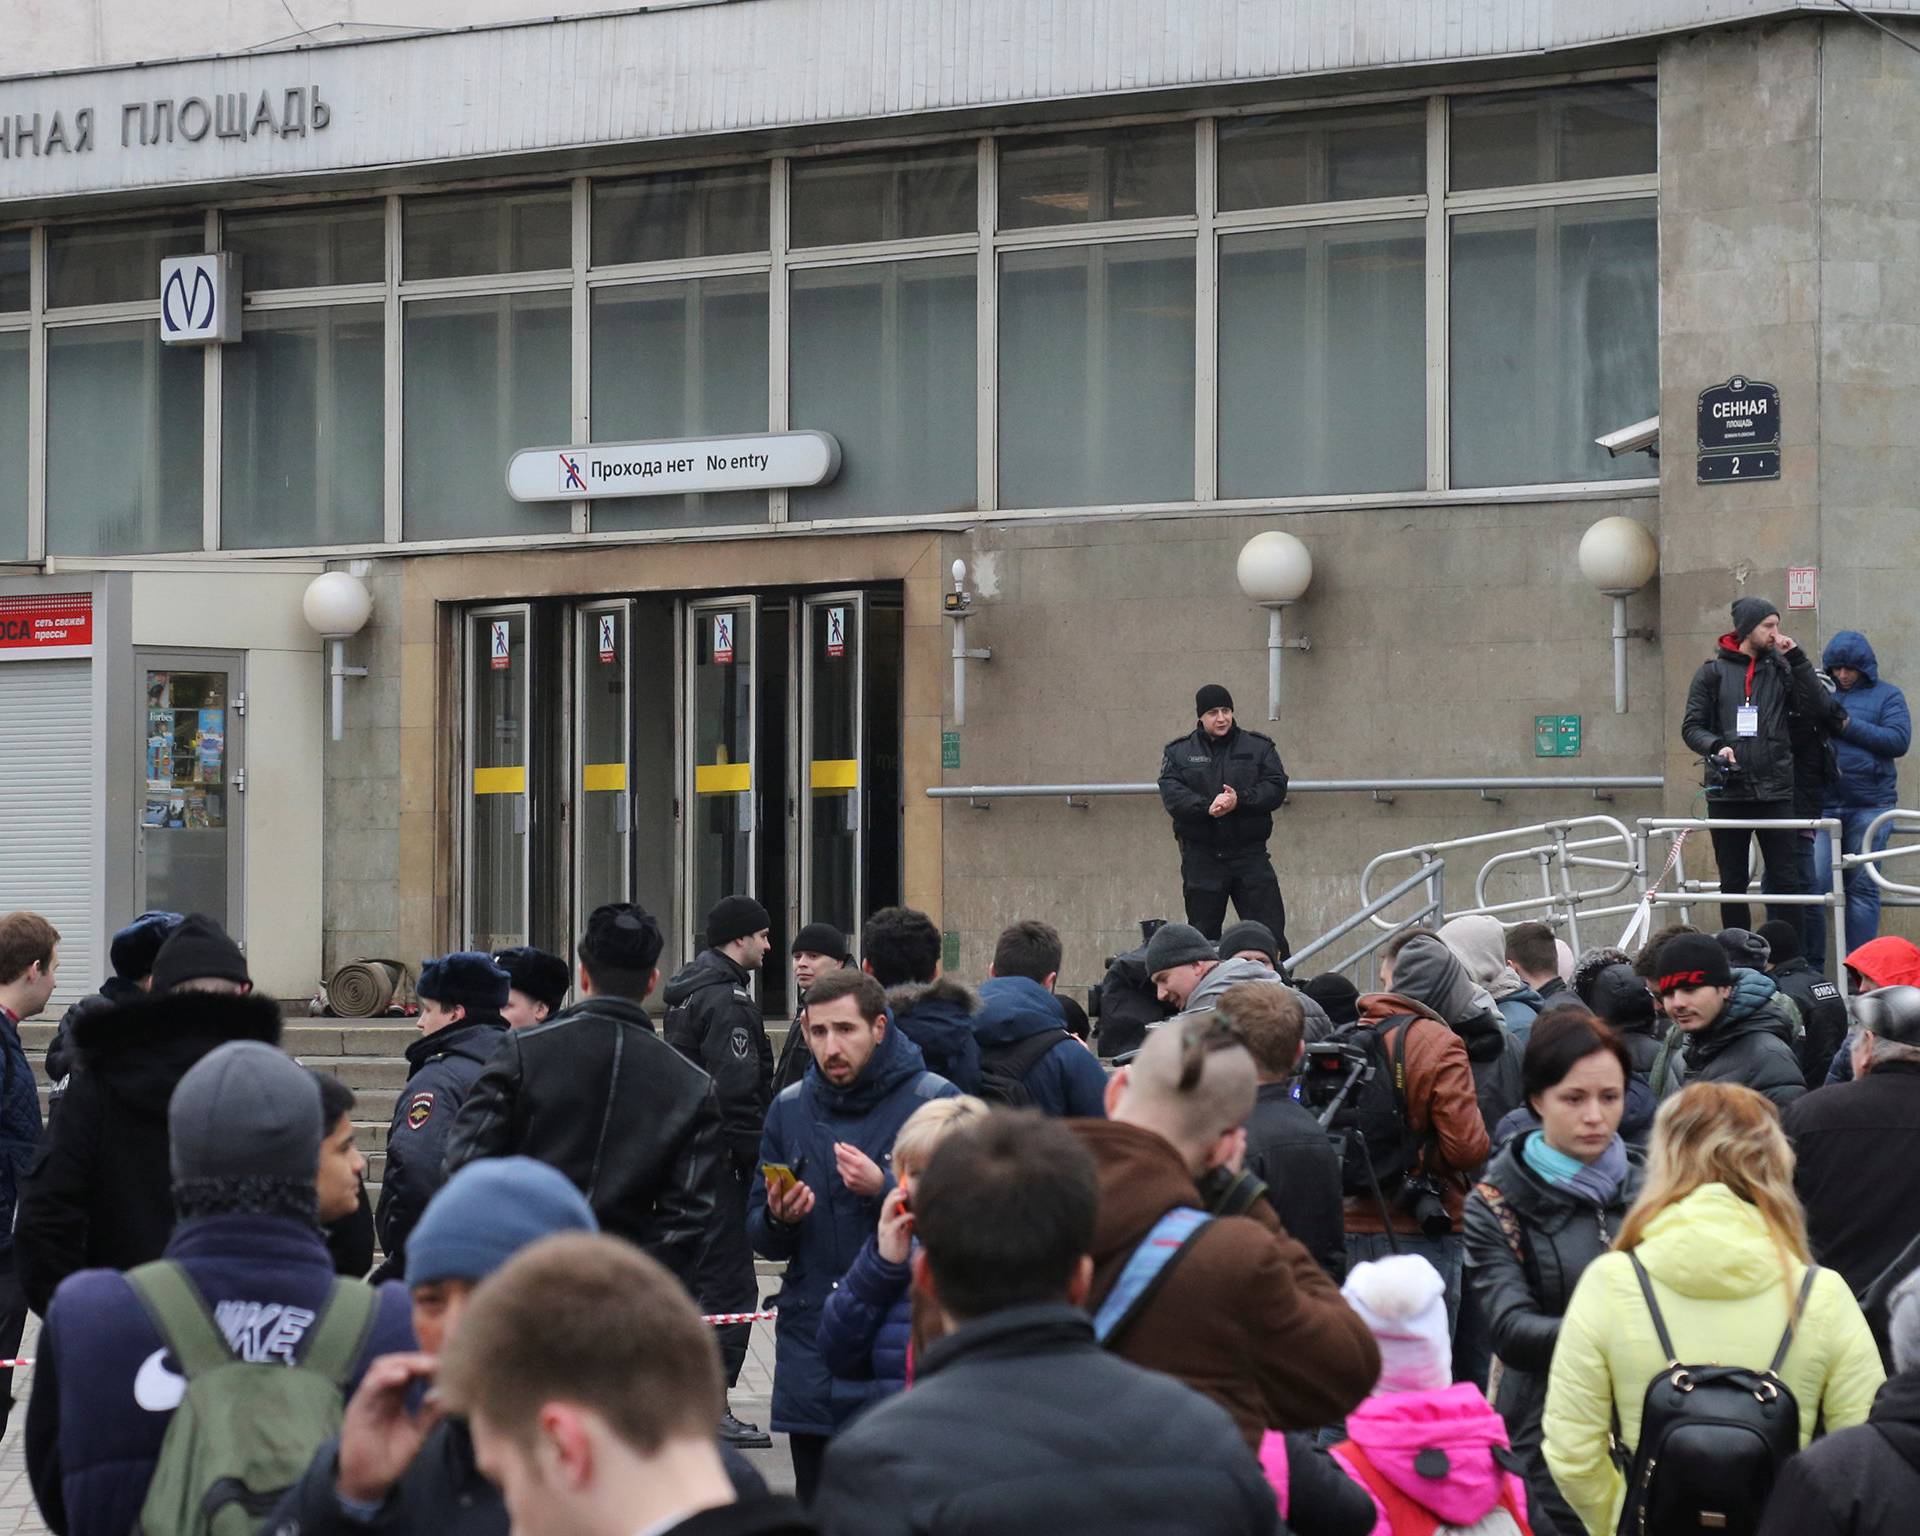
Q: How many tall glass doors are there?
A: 4